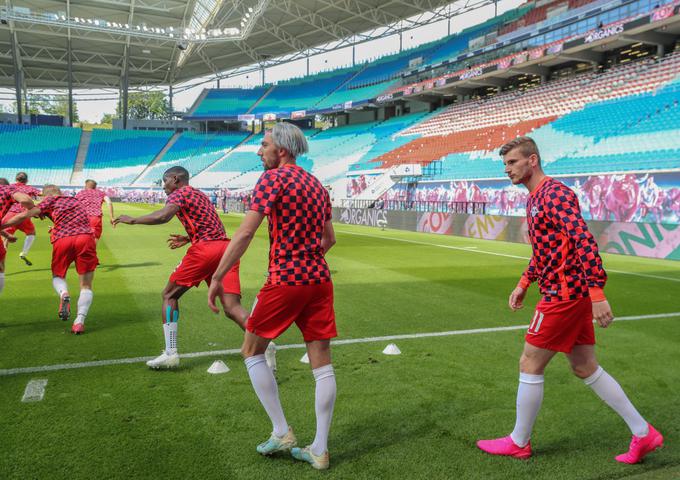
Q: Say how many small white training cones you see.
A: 3